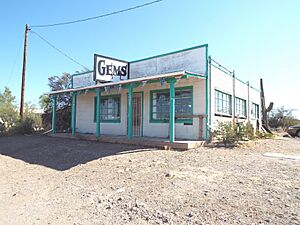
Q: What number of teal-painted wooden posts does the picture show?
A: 5